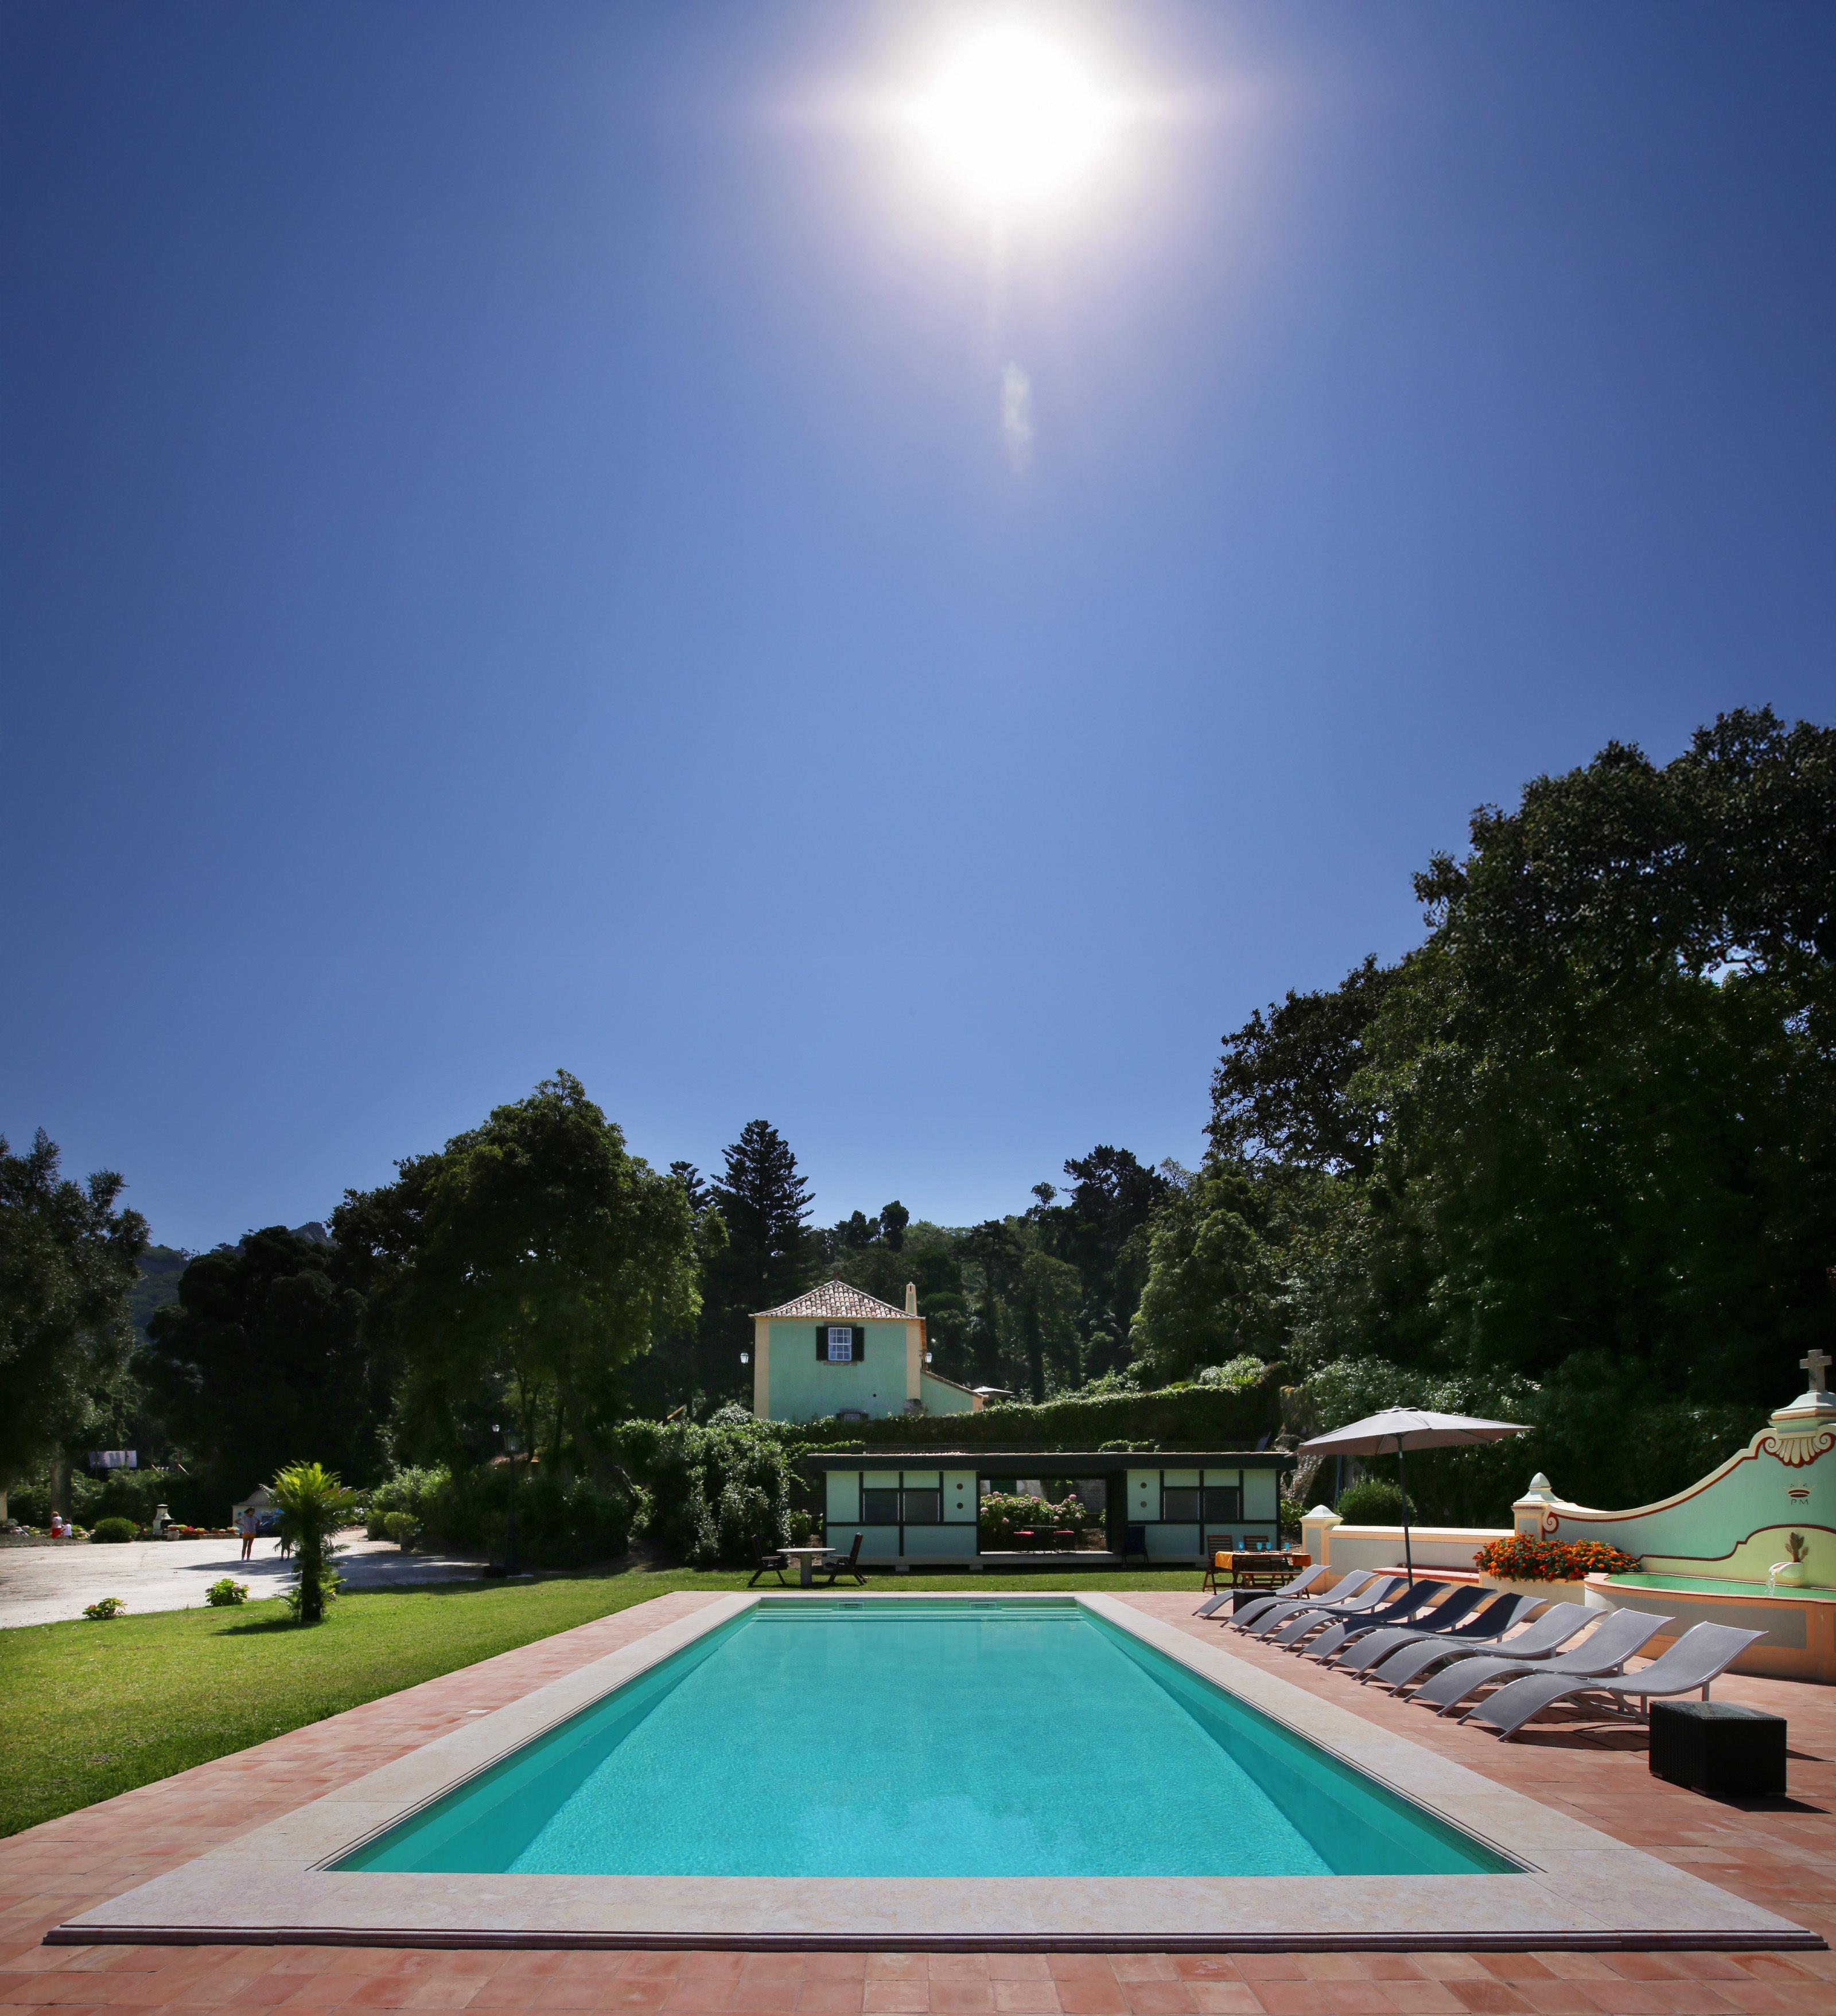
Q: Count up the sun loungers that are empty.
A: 9